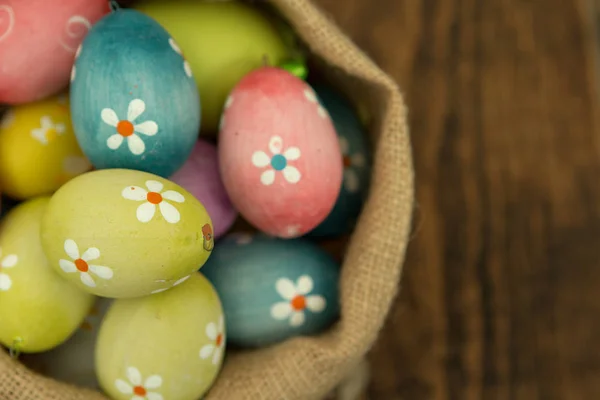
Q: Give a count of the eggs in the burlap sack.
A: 12